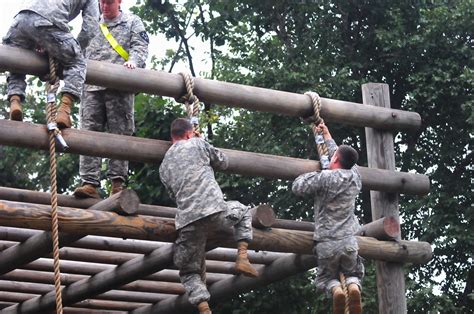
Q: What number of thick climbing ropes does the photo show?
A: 3